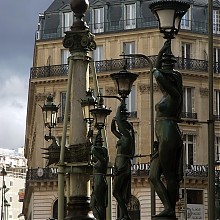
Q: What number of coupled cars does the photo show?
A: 0